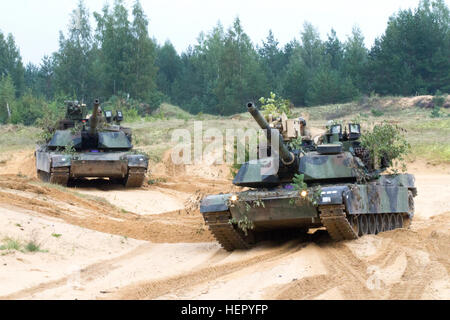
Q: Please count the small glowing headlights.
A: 2